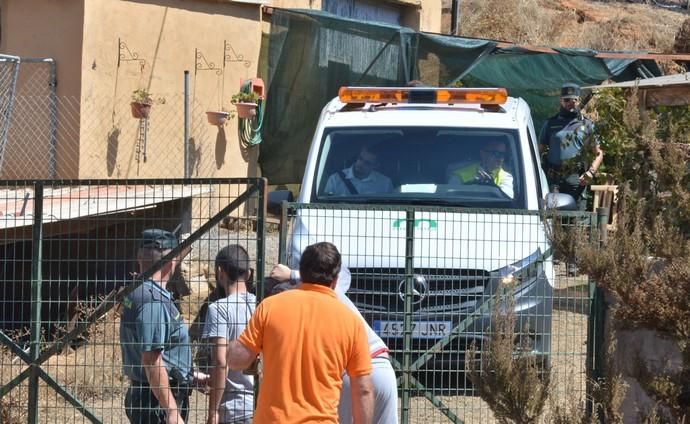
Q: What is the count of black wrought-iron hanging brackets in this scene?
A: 3